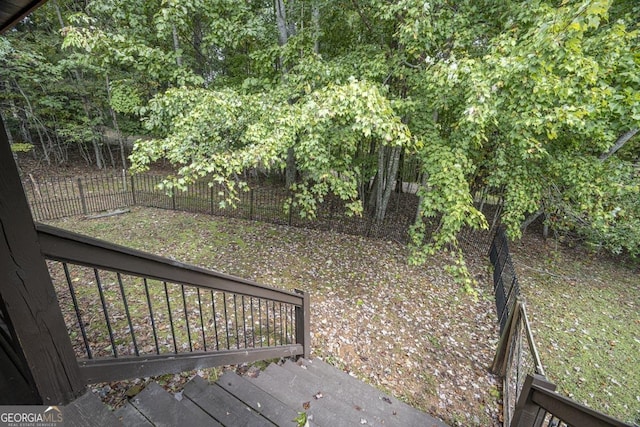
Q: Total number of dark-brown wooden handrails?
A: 2